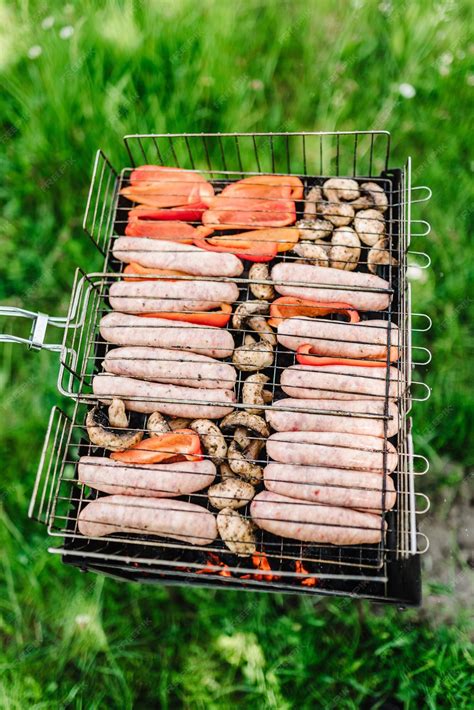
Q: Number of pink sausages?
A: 14